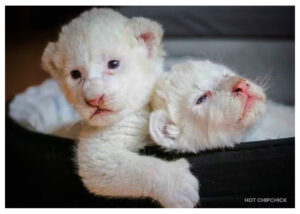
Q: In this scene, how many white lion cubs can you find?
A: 2